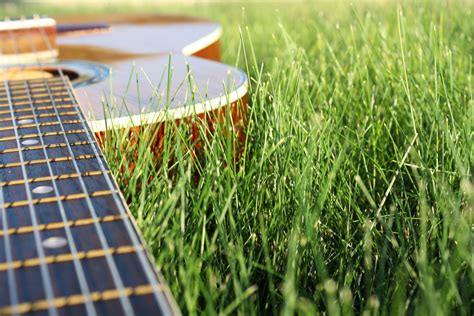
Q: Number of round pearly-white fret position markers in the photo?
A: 4